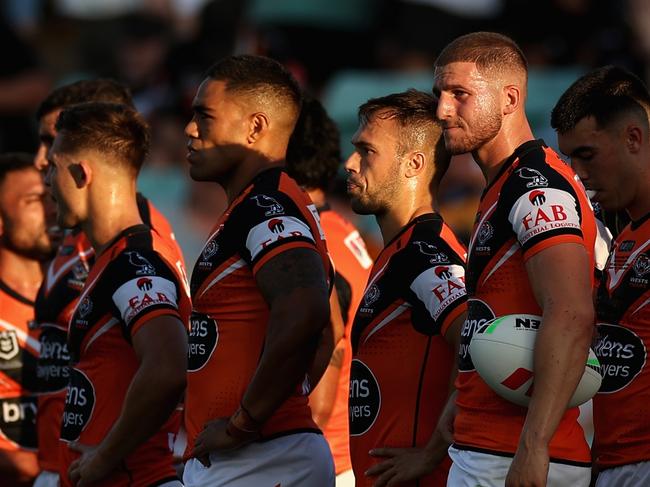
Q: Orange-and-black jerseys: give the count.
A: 8